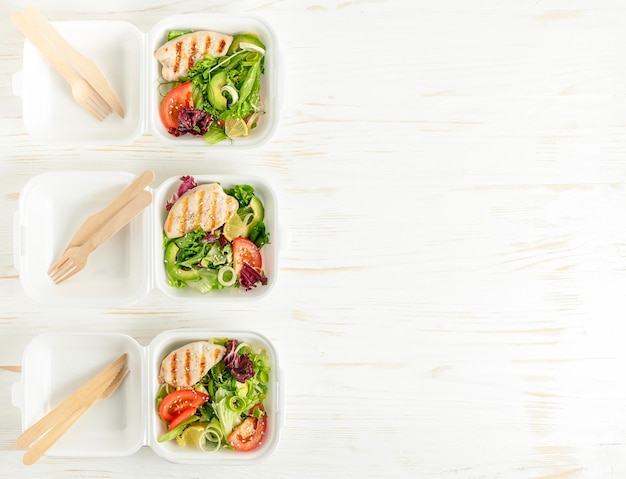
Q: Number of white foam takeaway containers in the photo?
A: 3